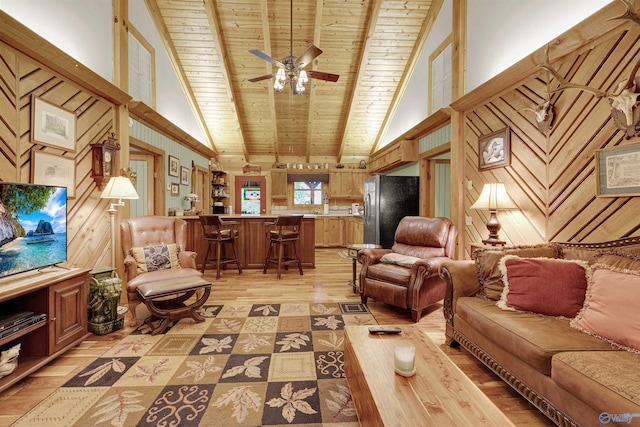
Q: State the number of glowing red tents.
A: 0